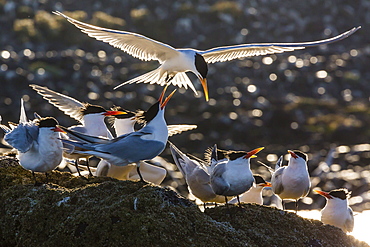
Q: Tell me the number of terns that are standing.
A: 9